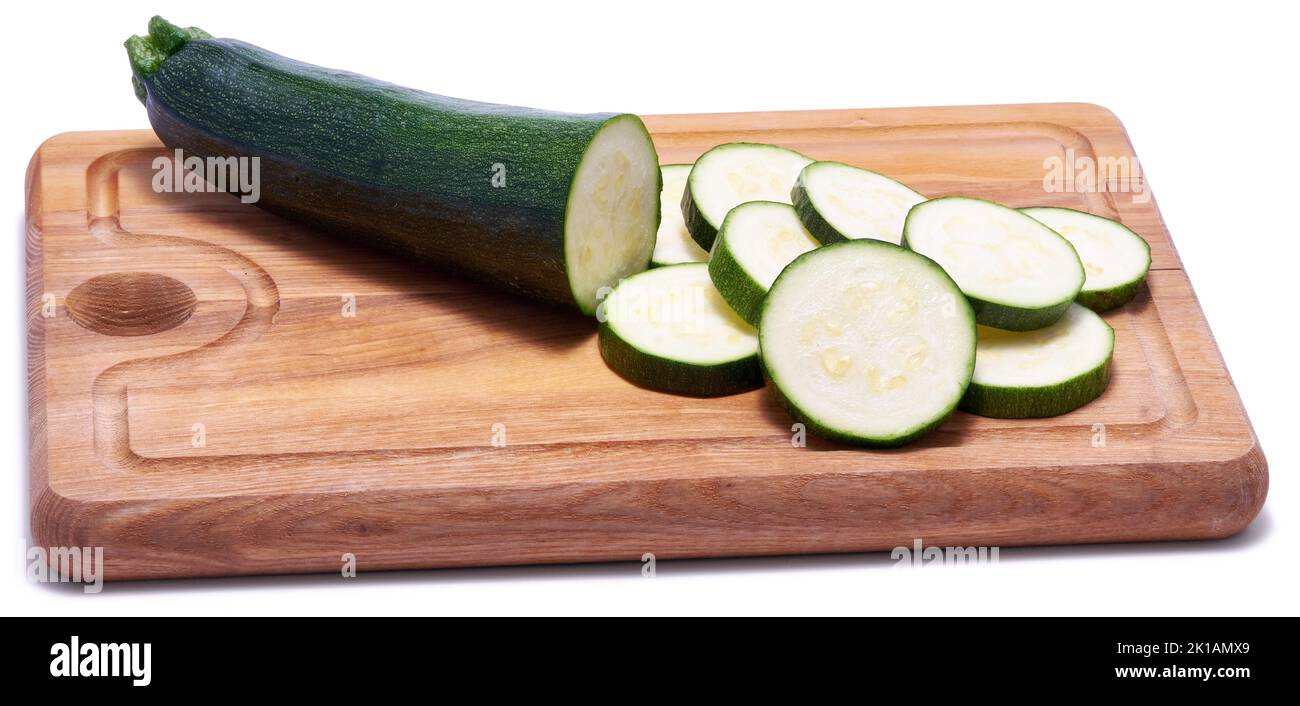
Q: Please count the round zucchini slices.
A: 9